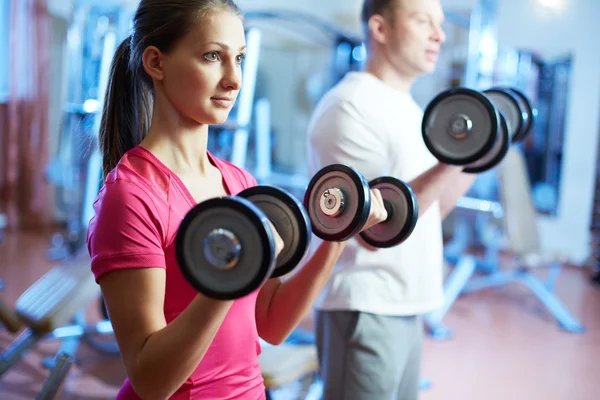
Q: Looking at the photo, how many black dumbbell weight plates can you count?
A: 8